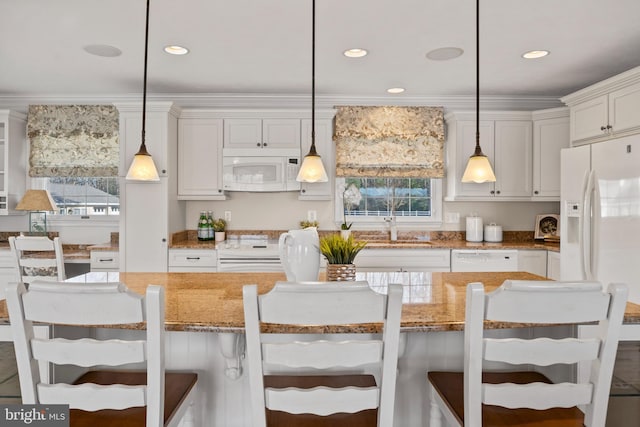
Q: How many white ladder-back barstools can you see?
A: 3